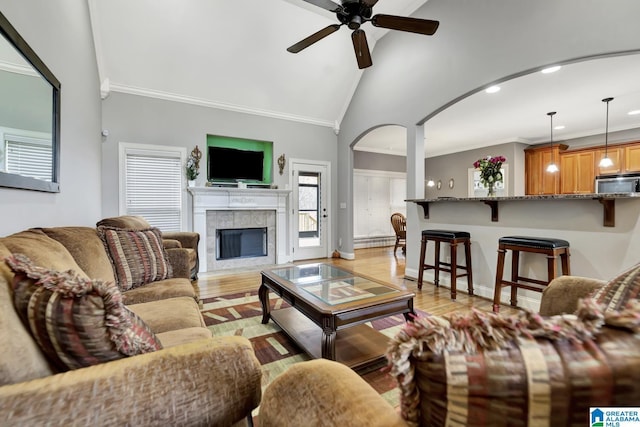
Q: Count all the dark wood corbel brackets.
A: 3